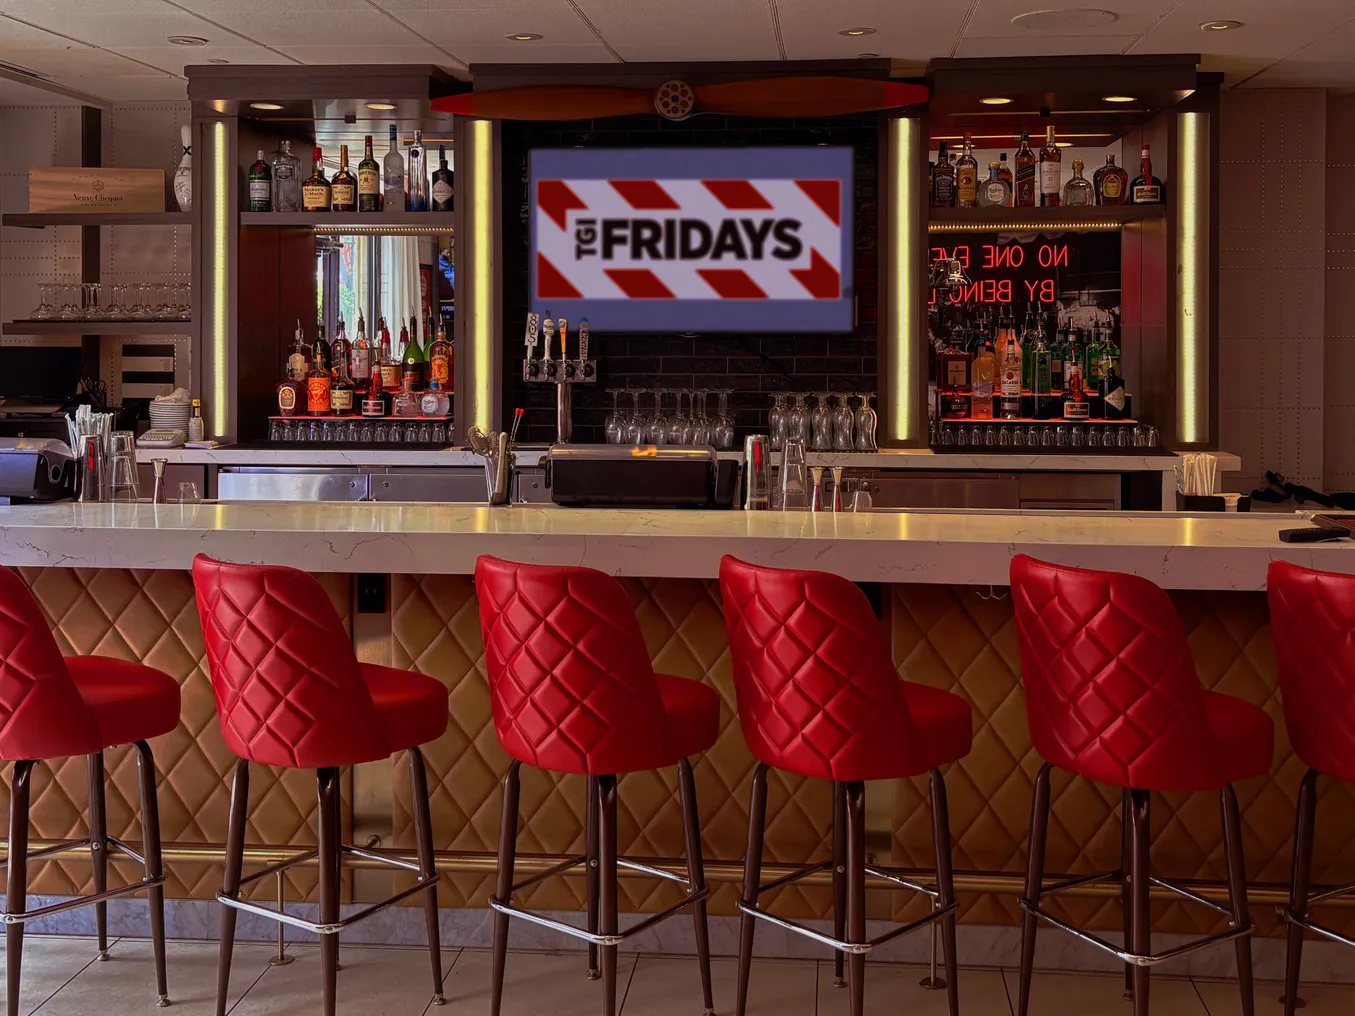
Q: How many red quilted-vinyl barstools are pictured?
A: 6